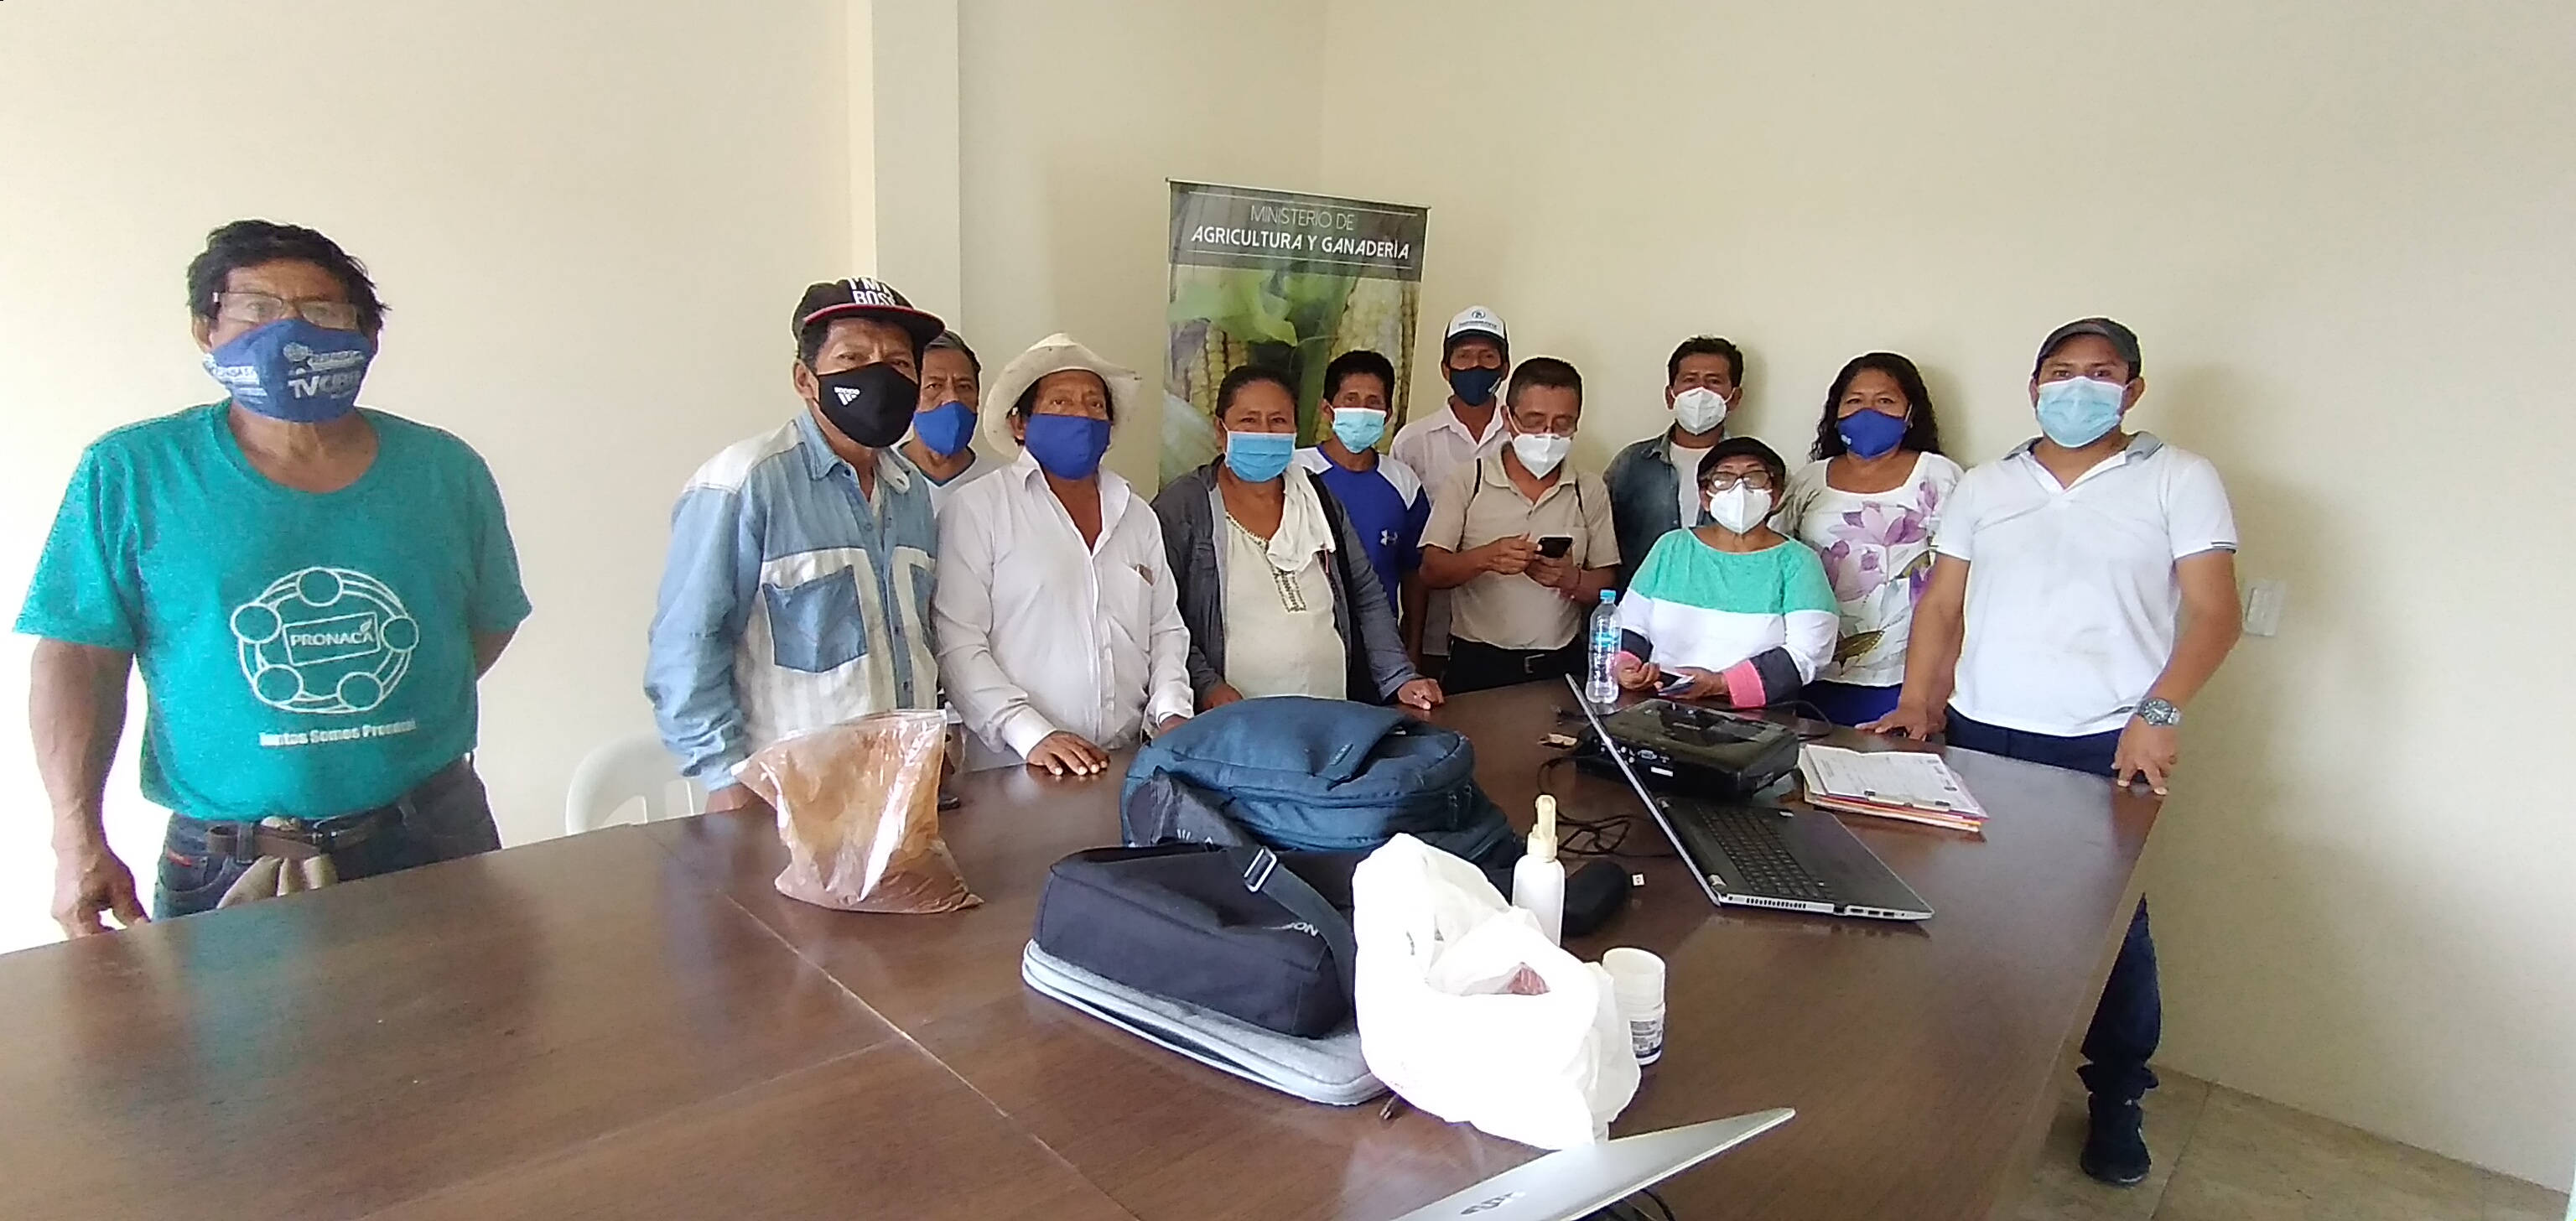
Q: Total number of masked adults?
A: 12